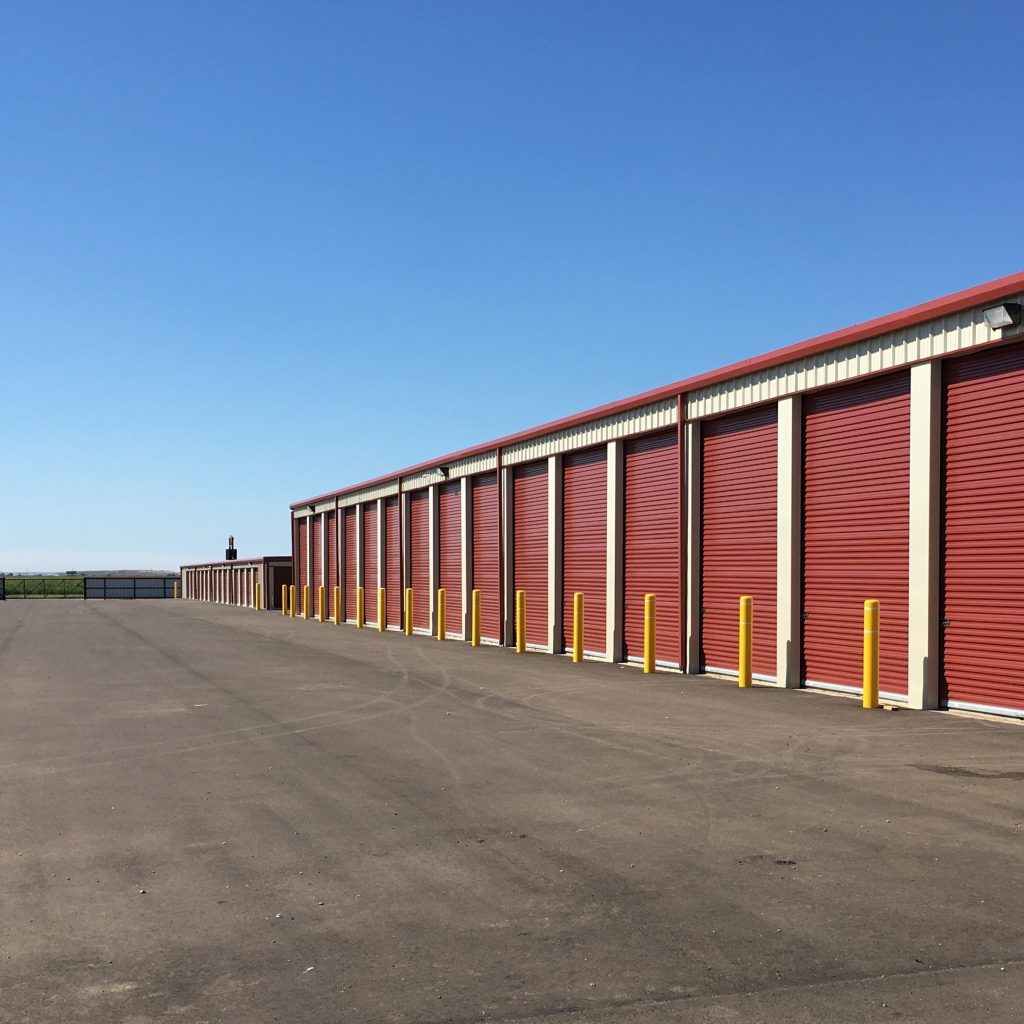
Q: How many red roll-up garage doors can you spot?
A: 15